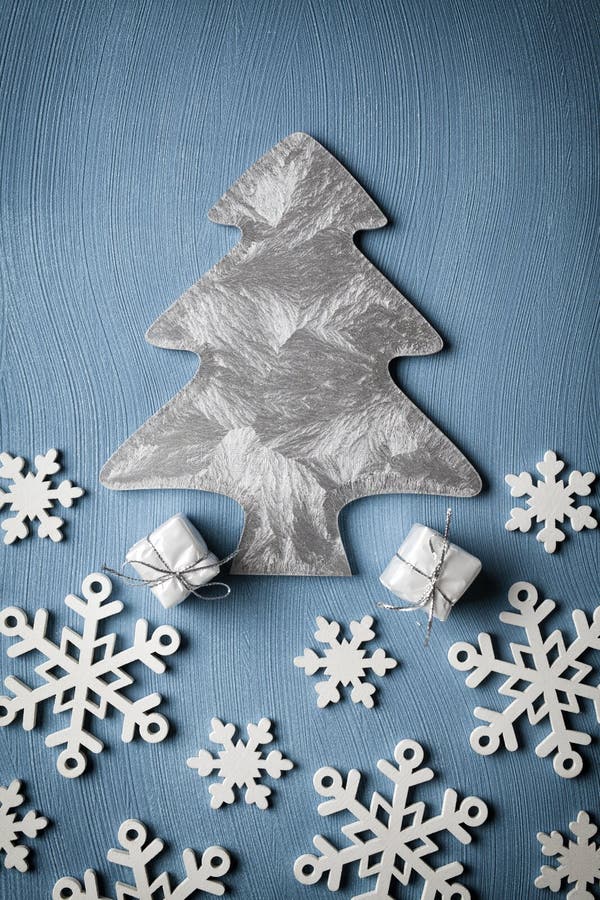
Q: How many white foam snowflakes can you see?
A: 10